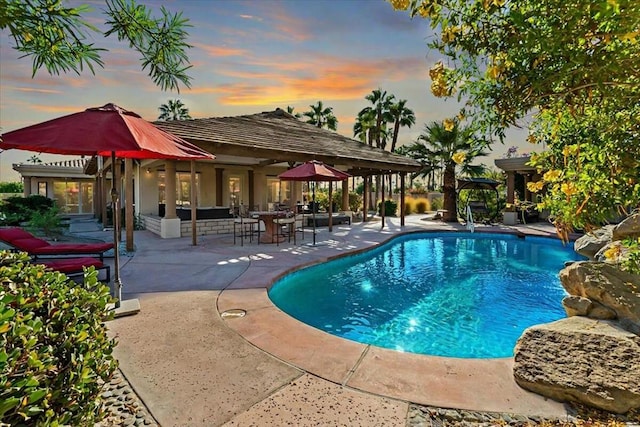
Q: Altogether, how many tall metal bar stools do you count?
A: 4